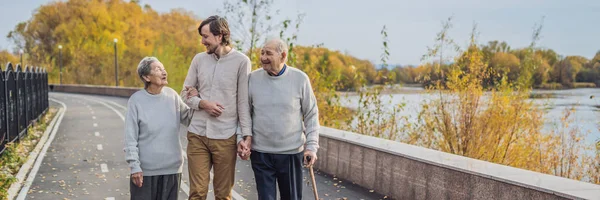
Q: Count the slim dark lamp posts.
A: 3